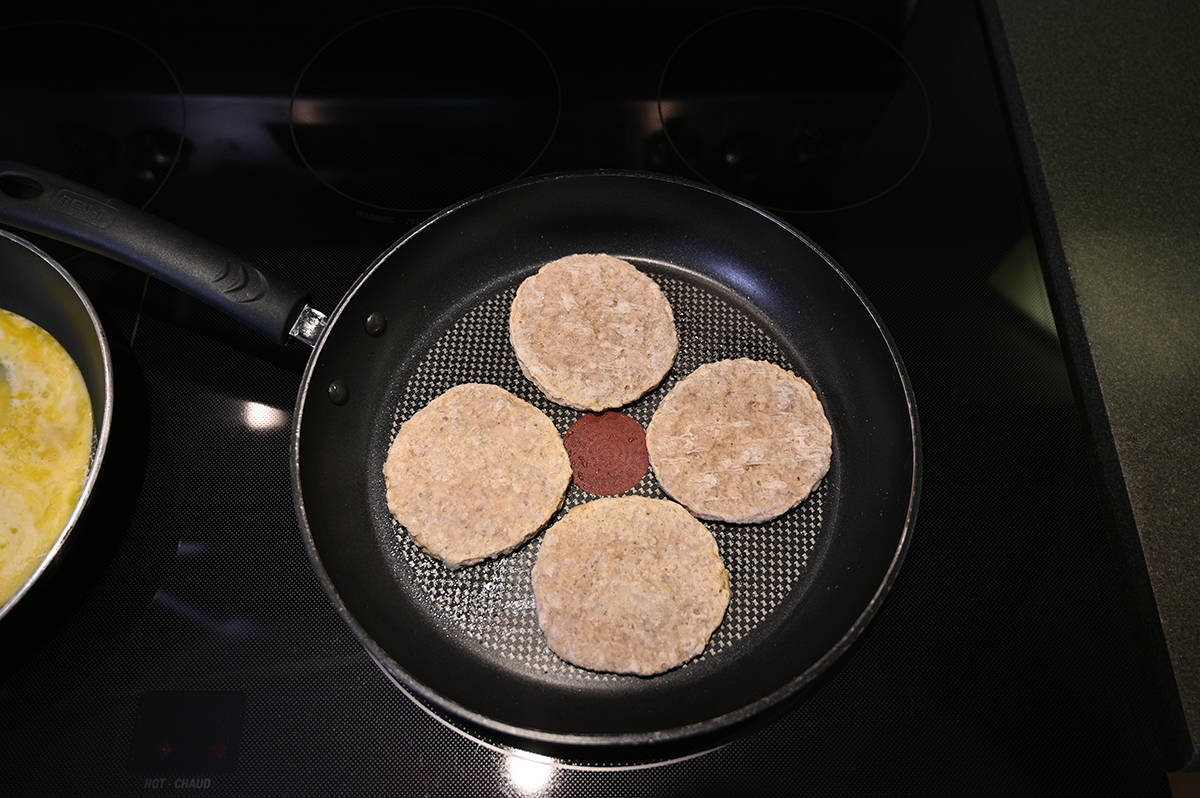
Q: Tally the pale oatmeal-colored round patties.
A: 4